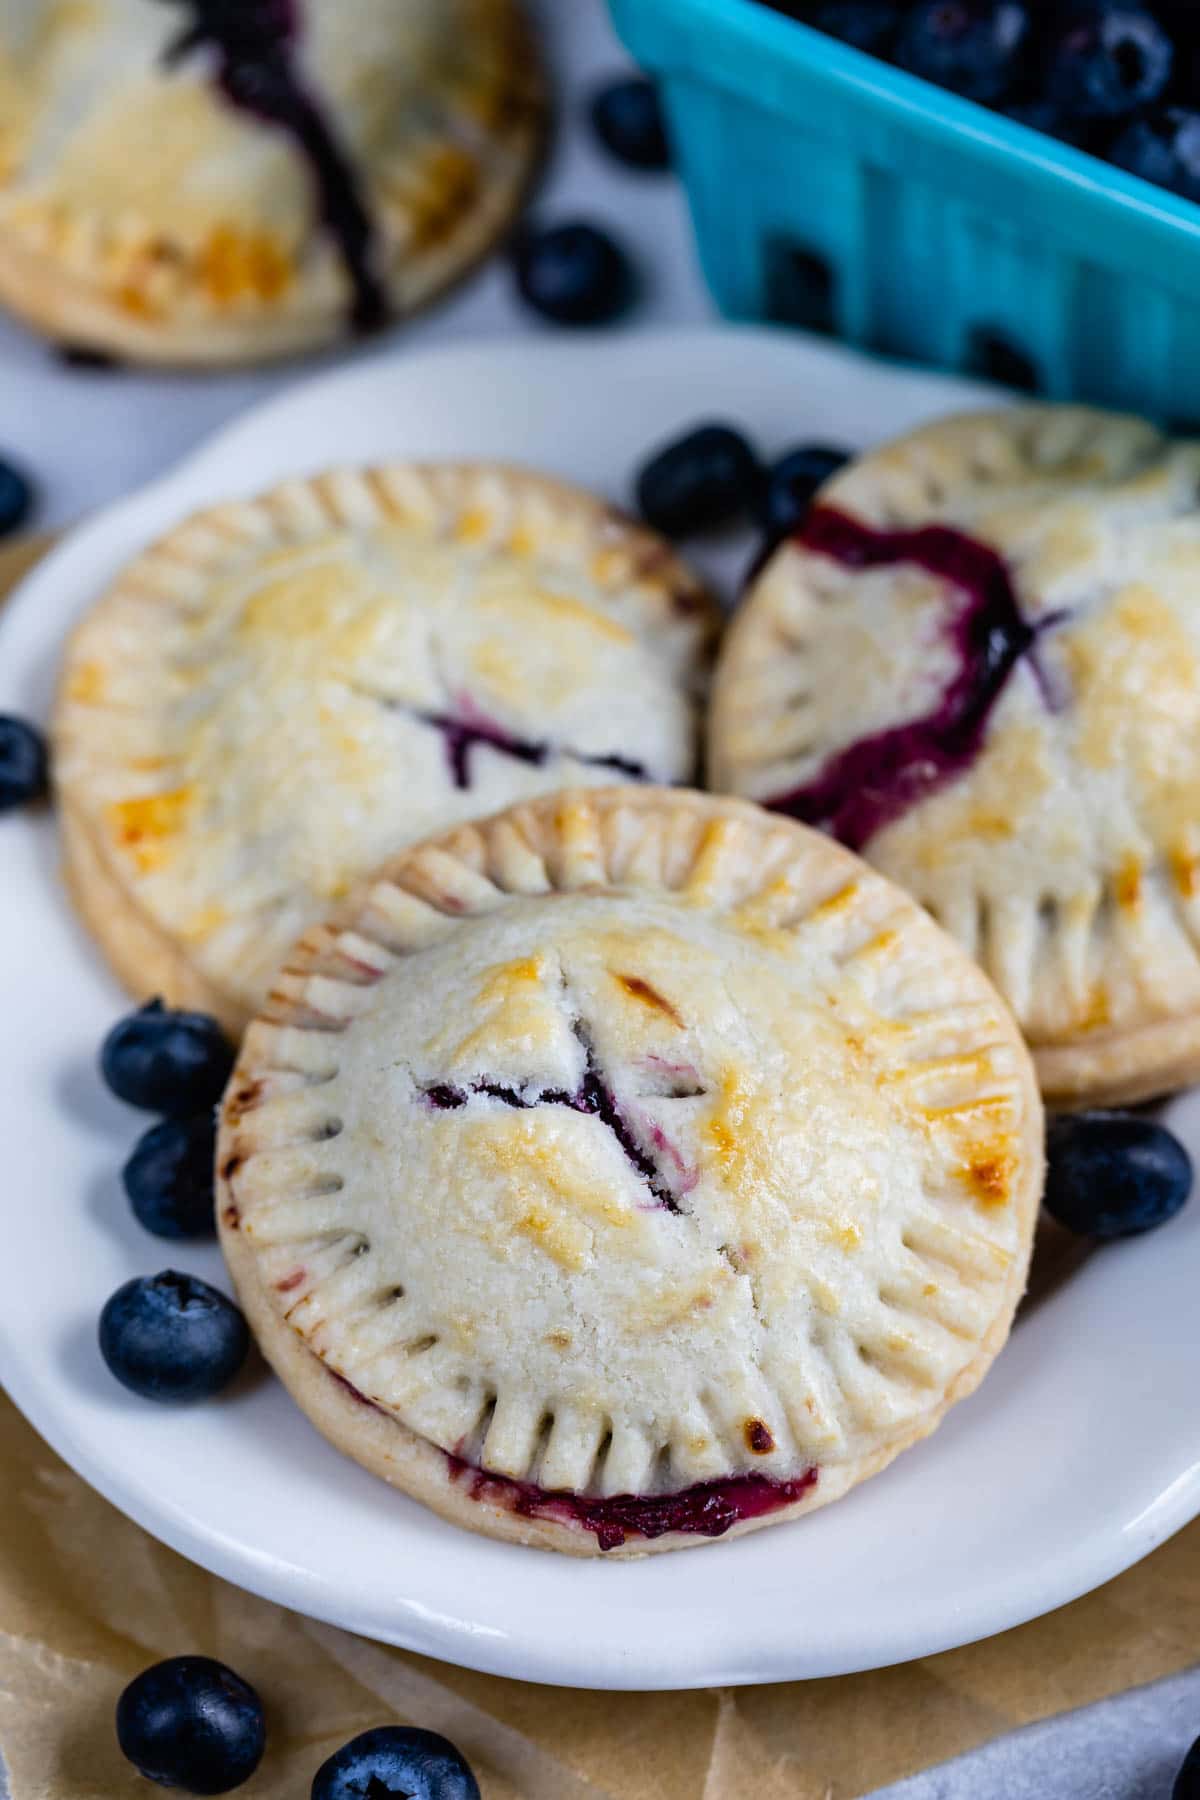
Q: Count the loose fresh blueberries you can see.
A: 13